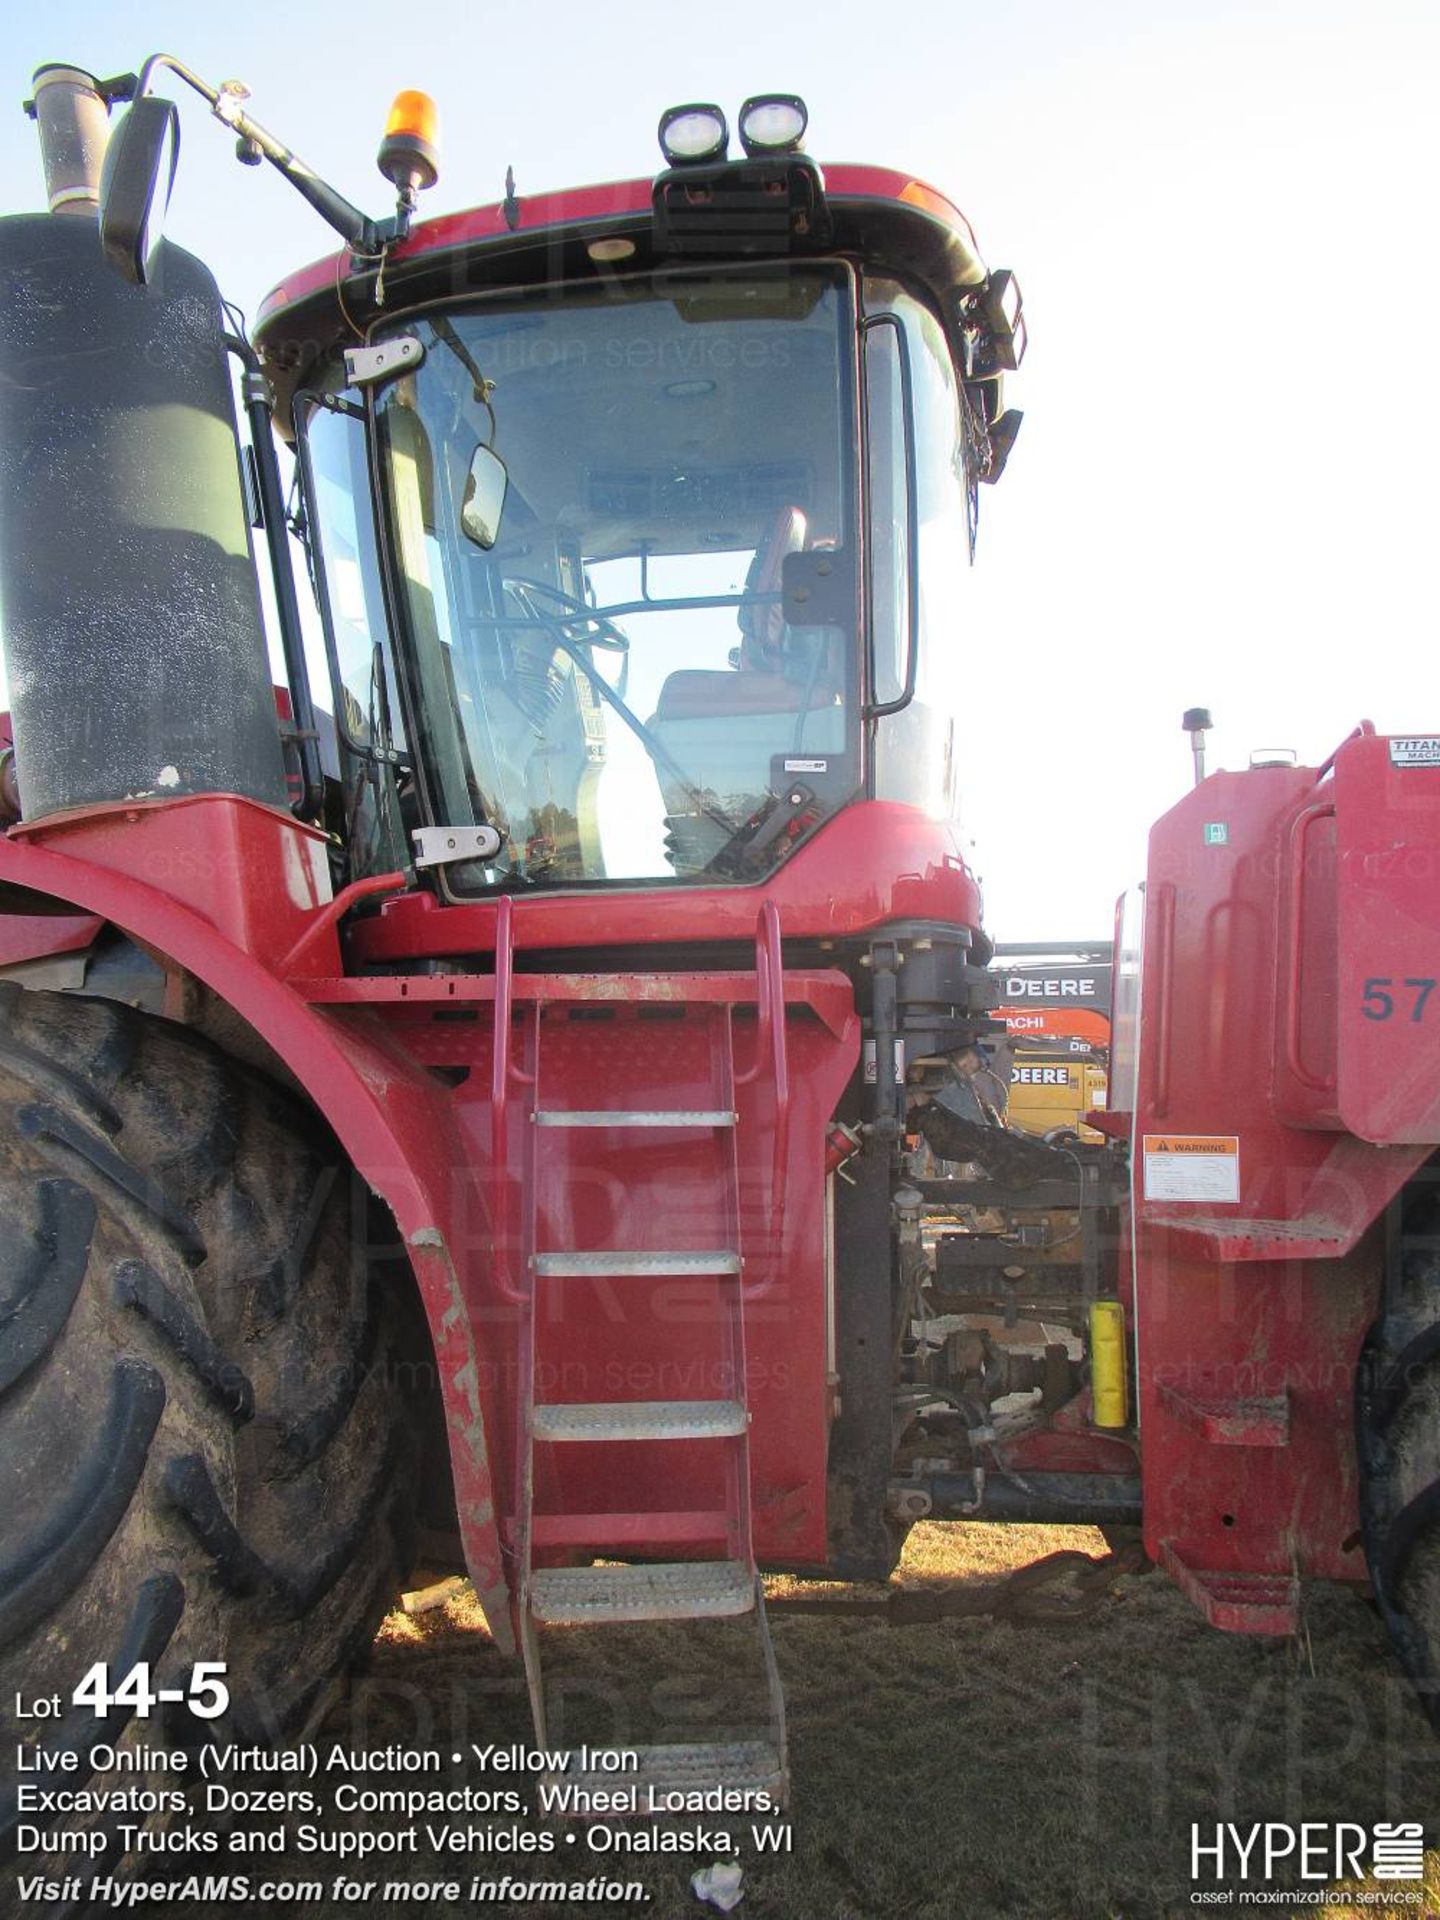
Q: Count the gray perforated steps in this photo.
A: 5